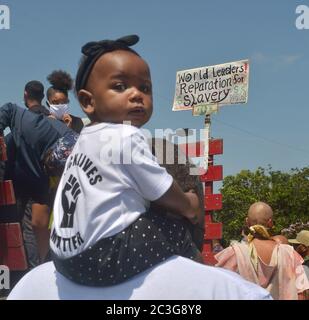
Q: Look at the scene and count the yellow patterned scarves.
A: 1